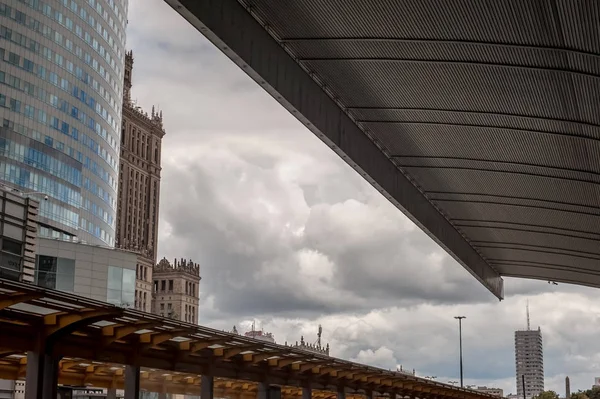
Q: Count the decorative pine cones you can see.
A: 0